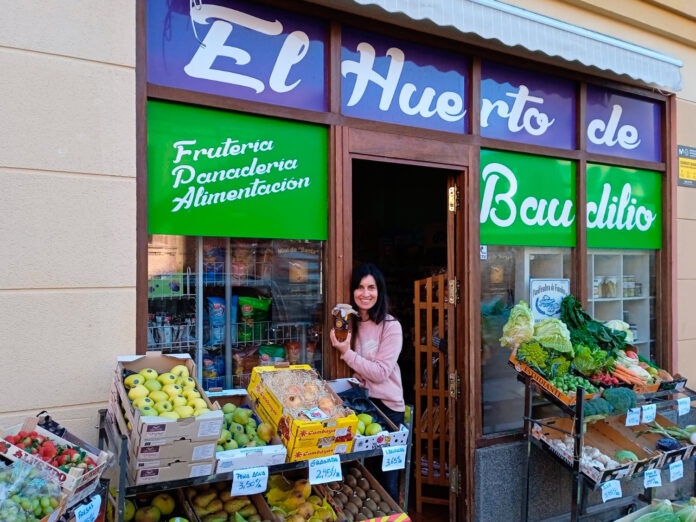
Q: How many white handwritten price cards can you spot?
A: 10